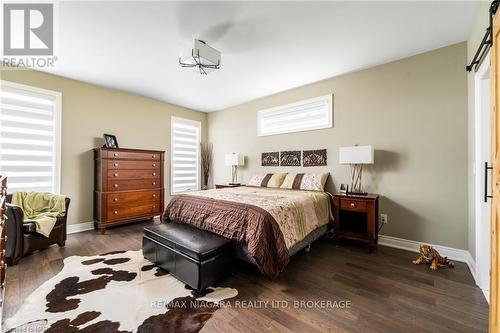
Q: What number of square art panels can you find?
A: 3